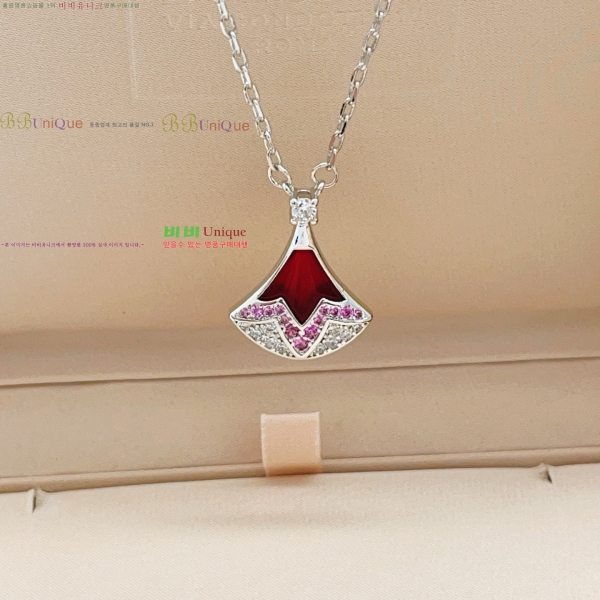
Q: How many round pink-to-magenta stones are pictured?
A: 13